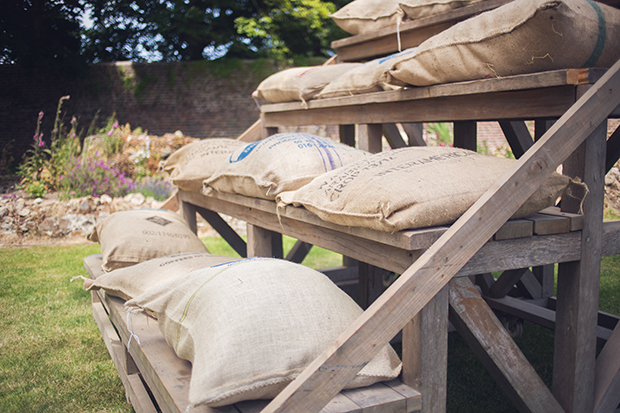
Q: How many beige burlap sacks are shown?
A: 11